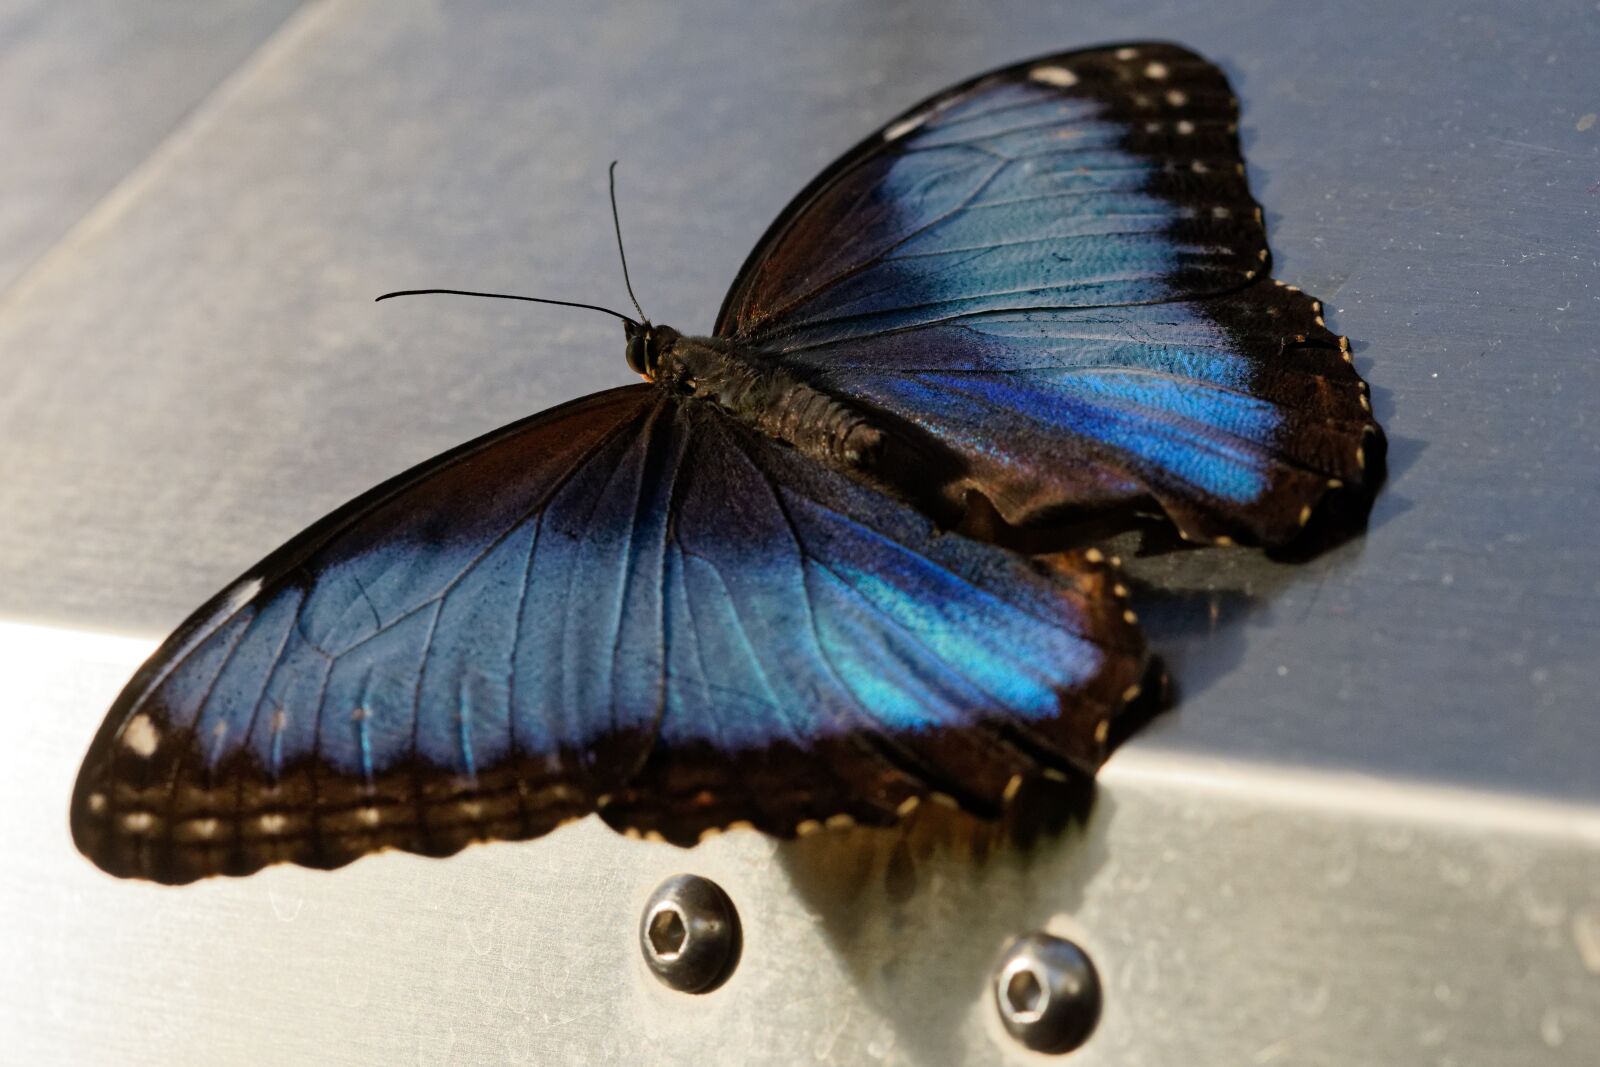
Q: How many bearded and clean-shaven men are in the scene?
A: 0